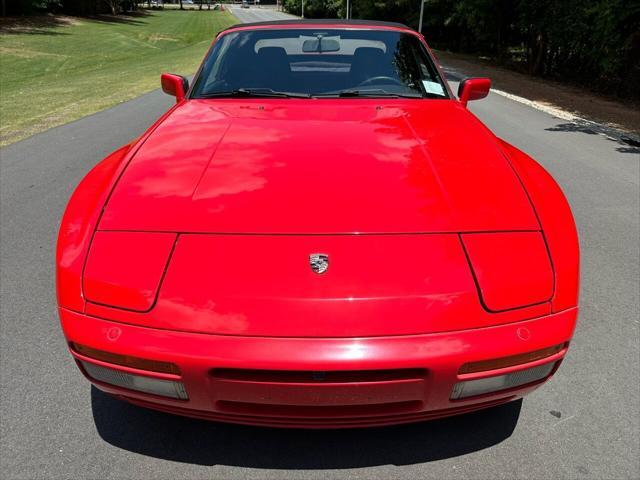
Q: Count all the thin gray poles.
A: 3